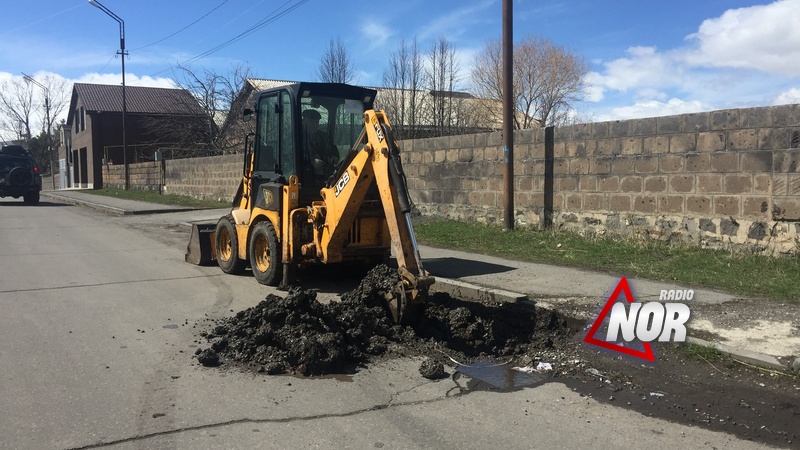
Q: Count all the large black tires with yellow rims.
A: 2